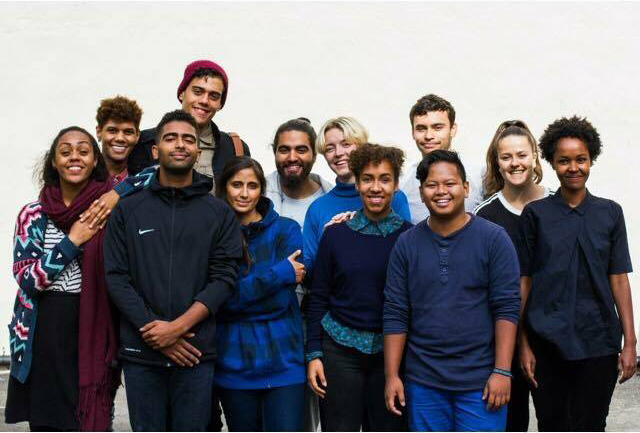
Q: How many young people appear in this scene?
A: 12